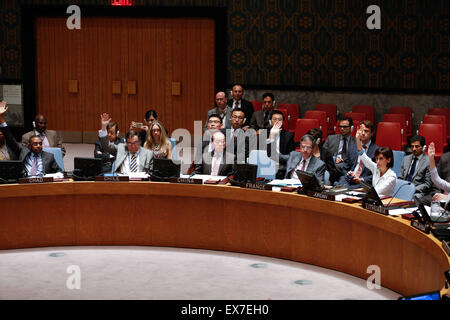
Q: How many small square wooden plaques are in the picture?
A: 4